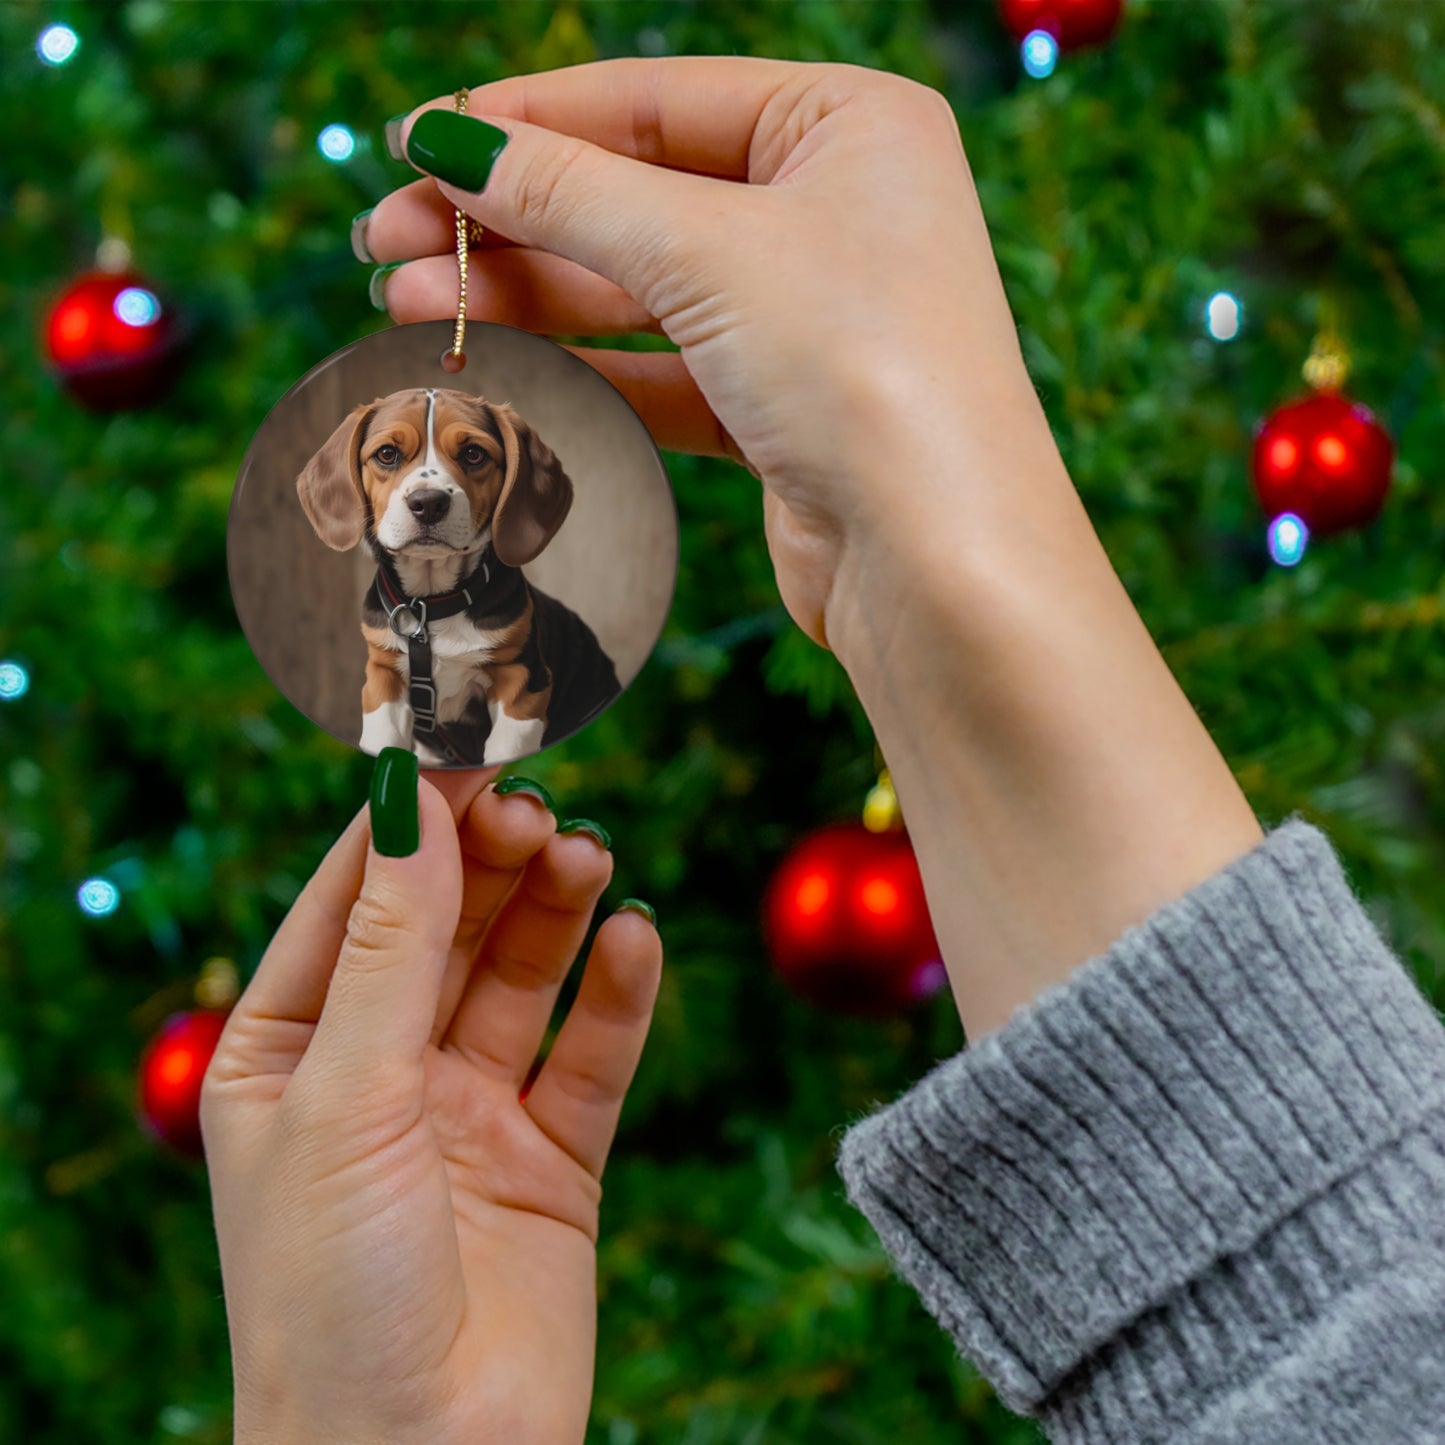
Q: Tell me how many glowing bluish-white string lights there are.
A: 8